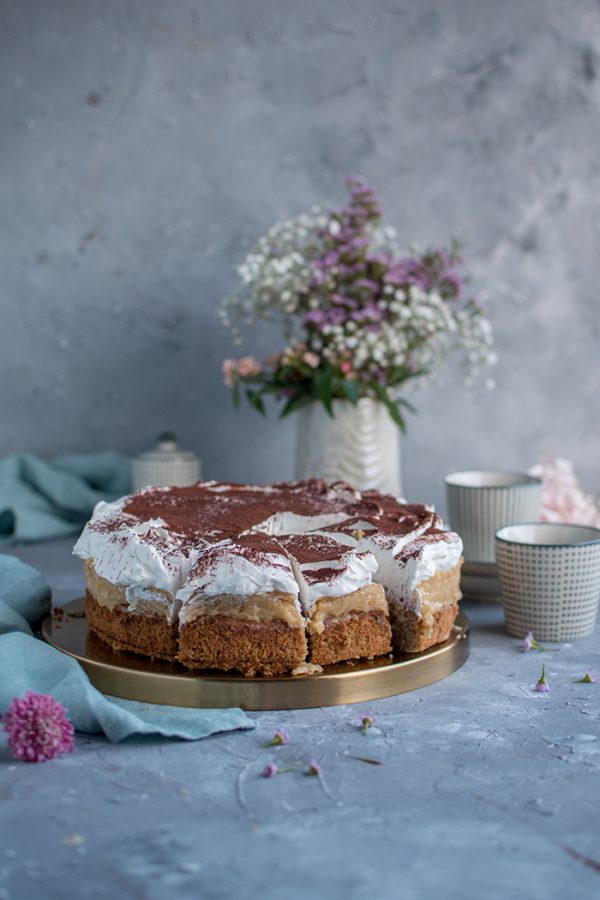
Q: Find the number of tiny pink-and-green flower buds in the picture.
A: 7